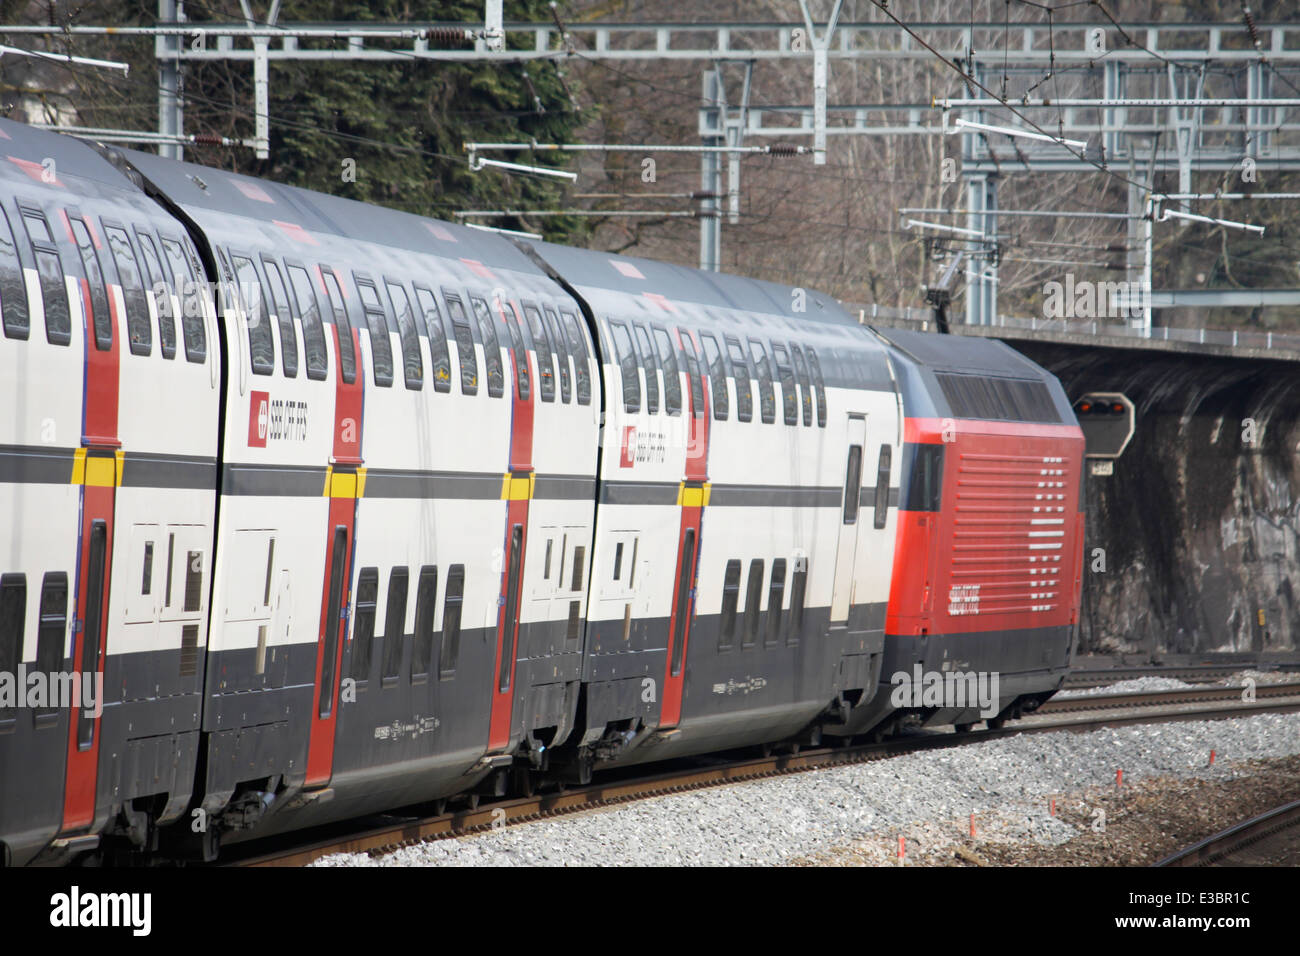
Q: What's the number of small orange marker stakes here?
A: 5